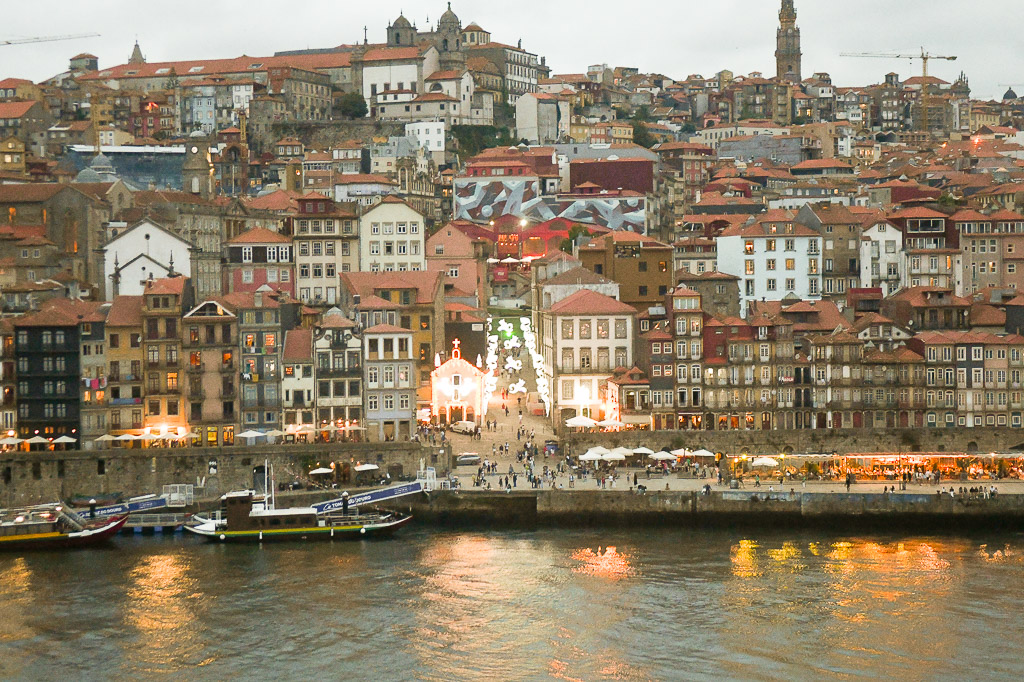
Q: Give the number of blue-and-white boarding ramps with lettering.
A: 2